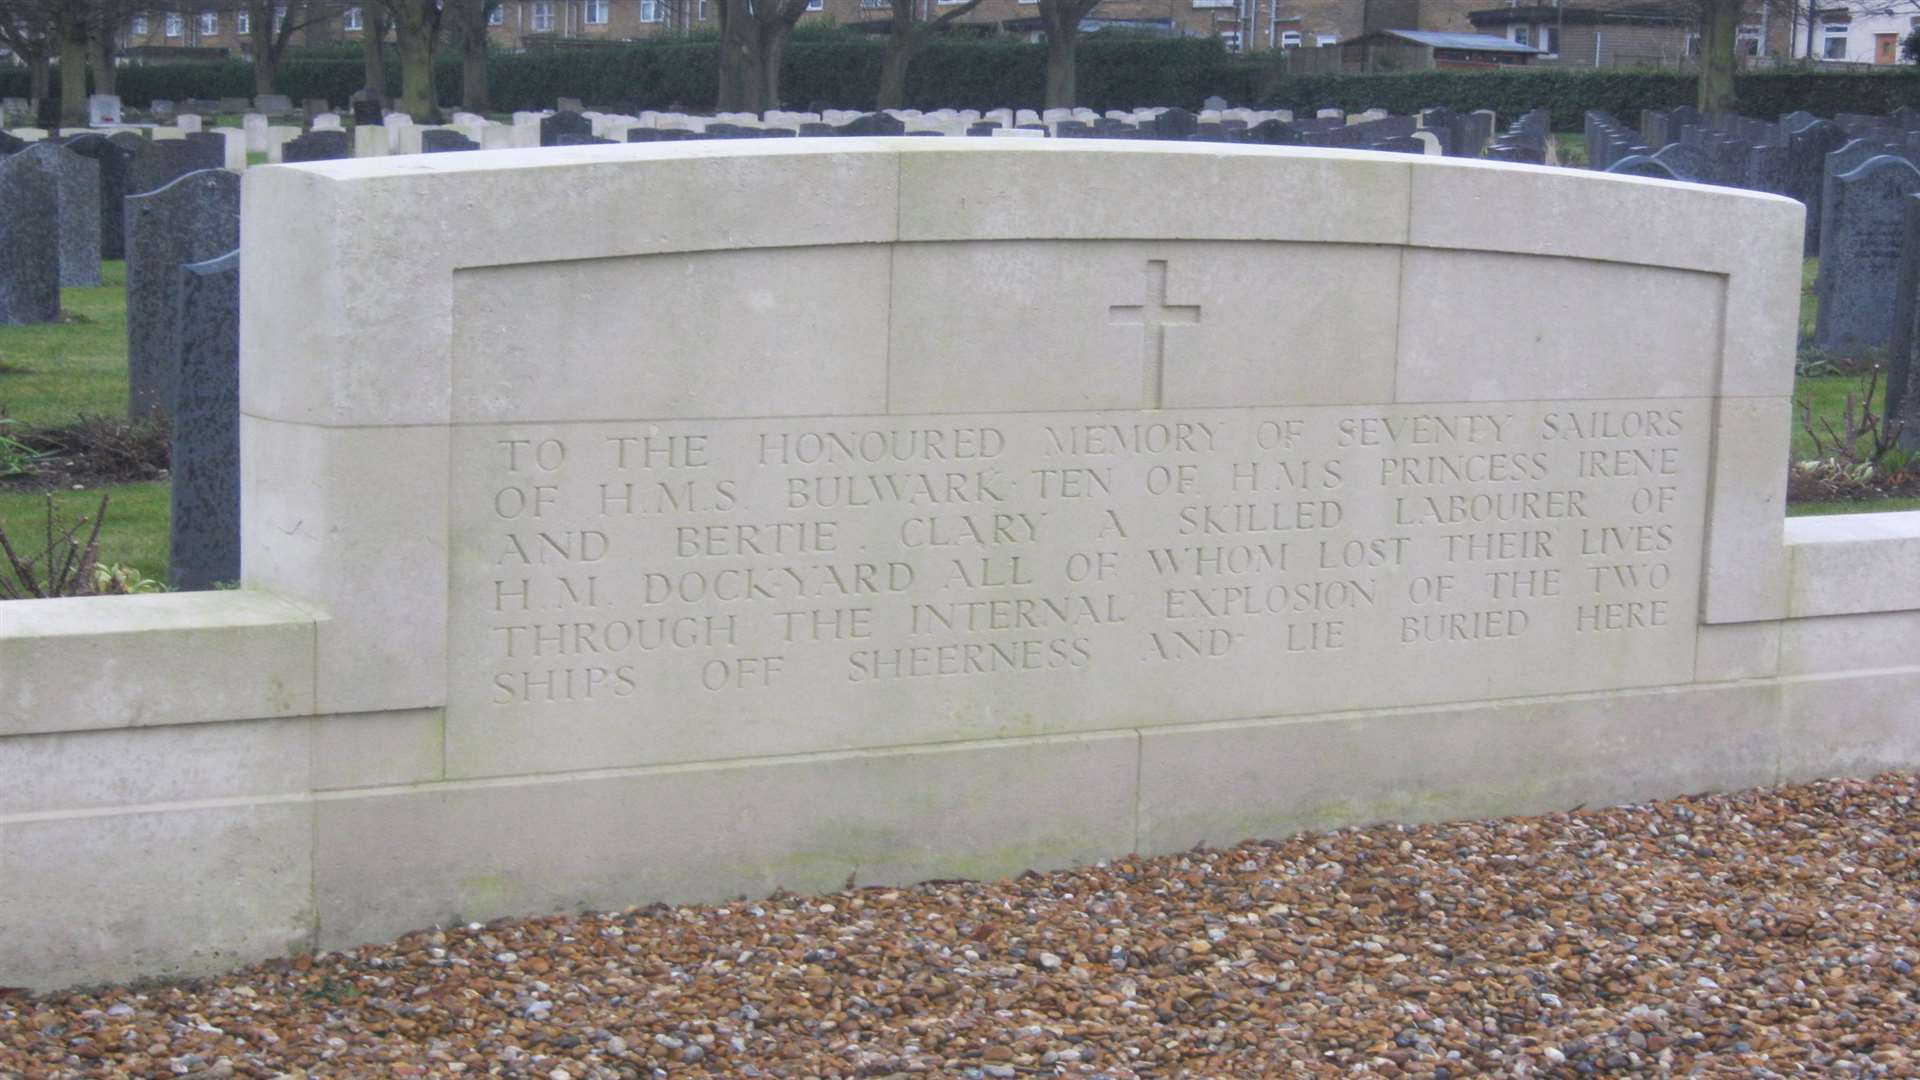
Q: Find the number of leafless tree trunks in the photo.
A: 11